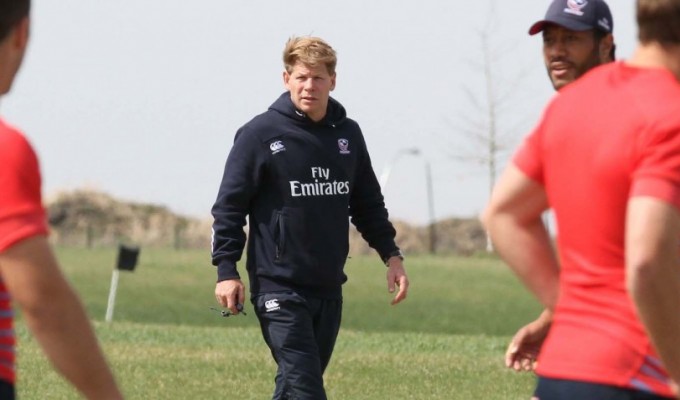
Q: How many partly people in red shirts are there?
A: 2